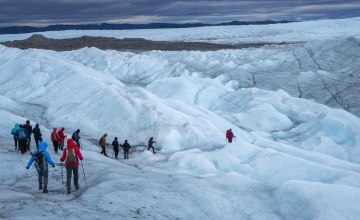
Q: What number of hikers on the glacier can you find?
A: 14